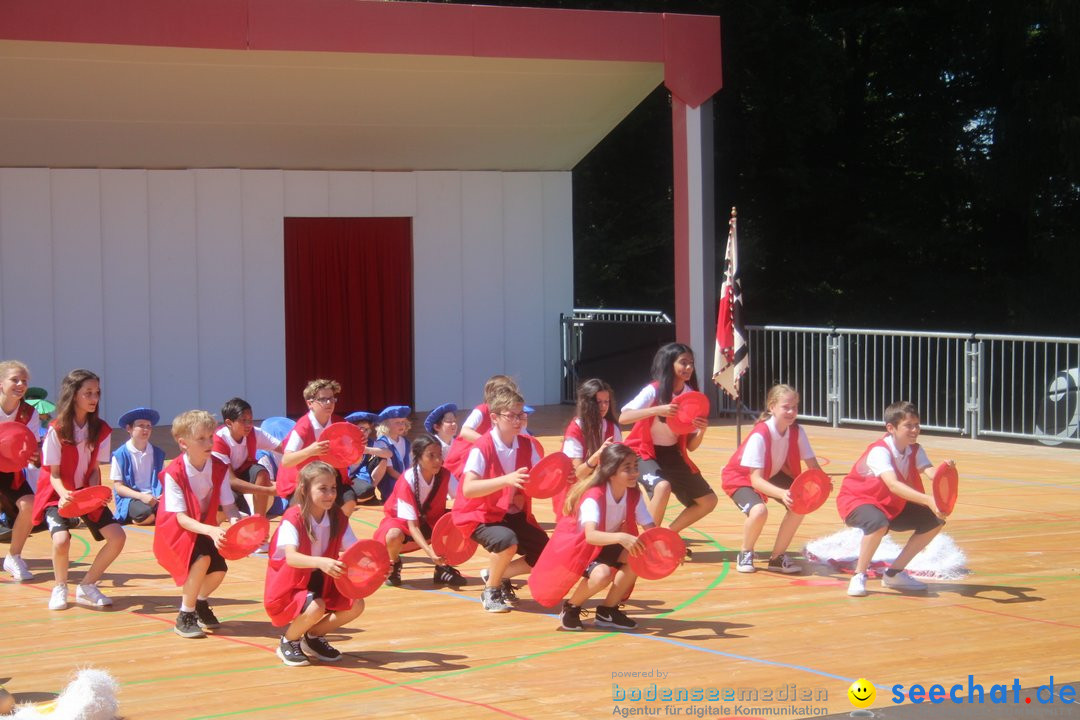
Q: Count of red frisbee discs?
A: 12